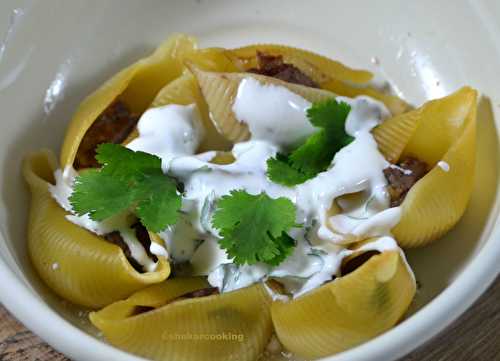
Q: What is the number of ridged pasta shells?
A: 6